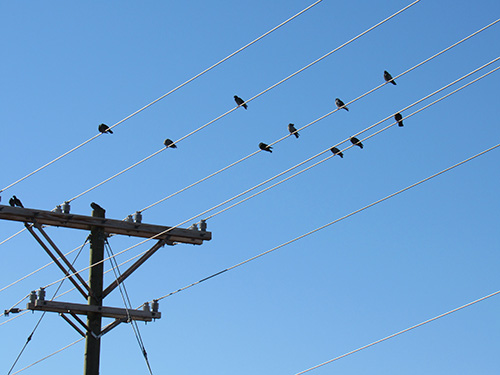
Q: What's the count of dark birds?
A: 13